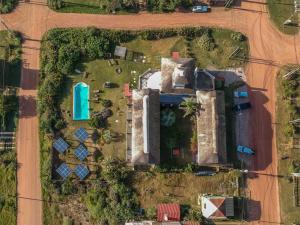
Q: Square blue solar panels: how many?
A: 5